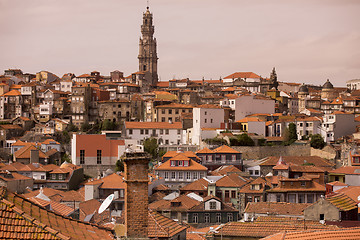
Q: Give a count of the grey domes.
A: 2